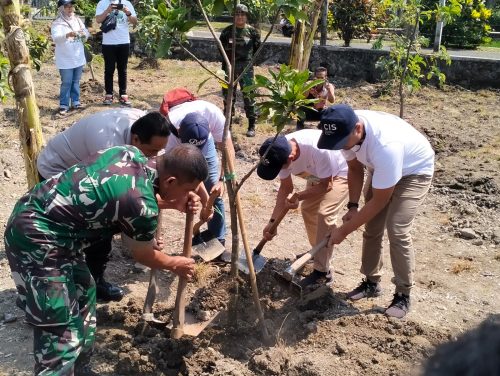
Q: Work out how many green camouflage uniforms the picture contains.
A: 2